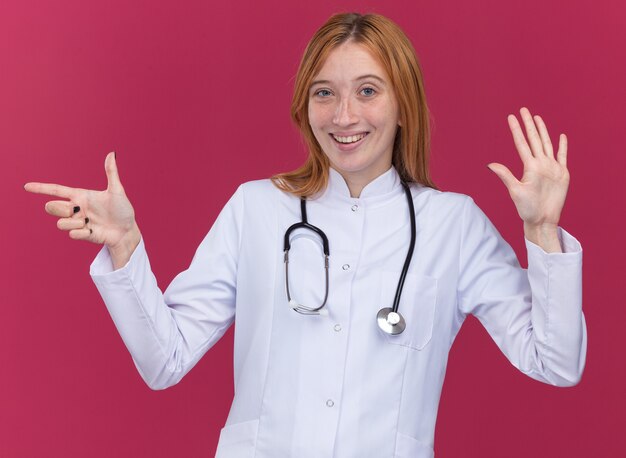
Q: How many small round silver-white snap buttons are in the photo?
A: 4